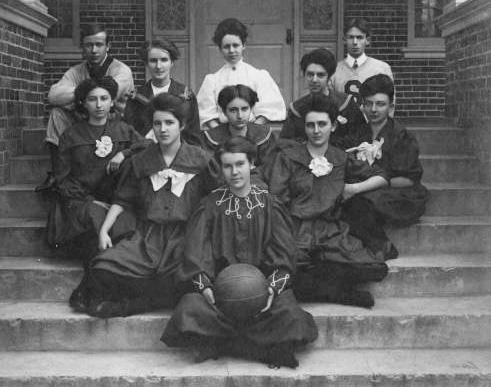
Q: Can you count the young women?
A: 9